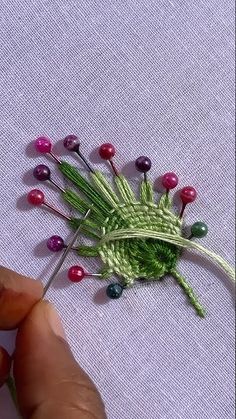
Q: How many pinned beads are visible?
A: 12